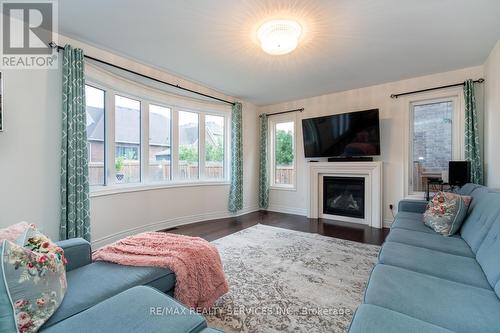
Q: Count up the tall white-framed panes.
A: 7